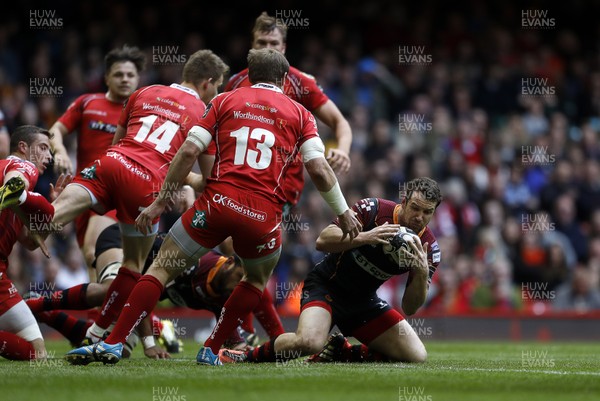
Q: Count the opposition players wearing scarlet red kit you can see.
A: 5